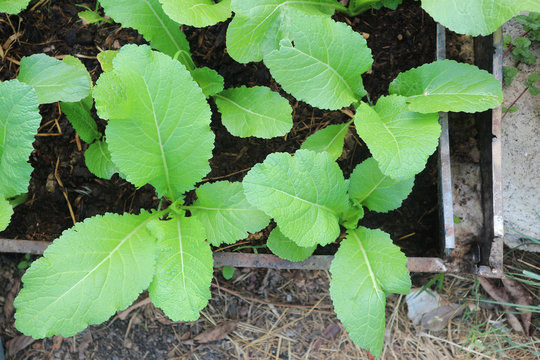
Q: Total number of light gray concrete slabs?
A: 1